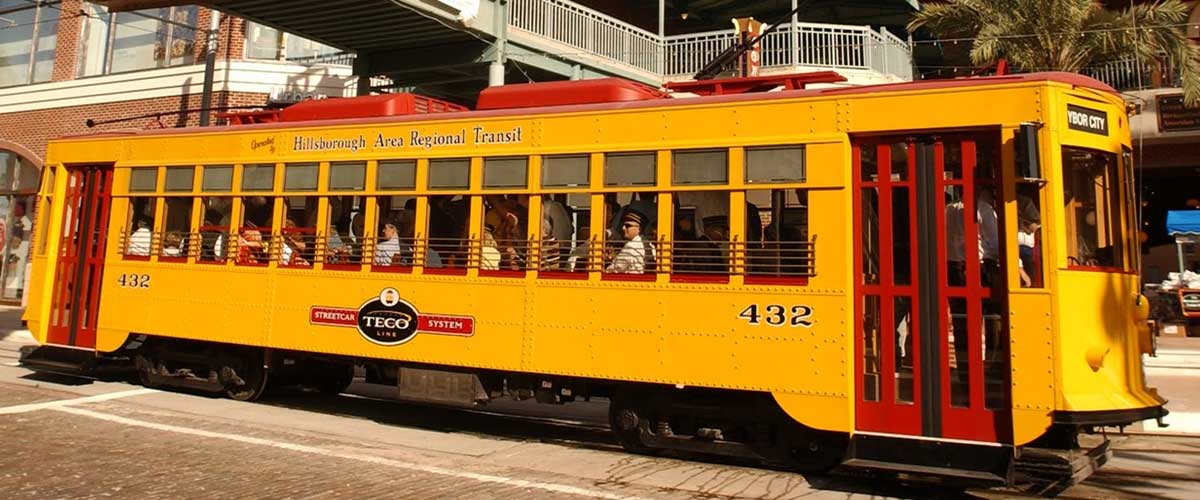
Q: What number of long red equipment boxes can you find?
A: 2